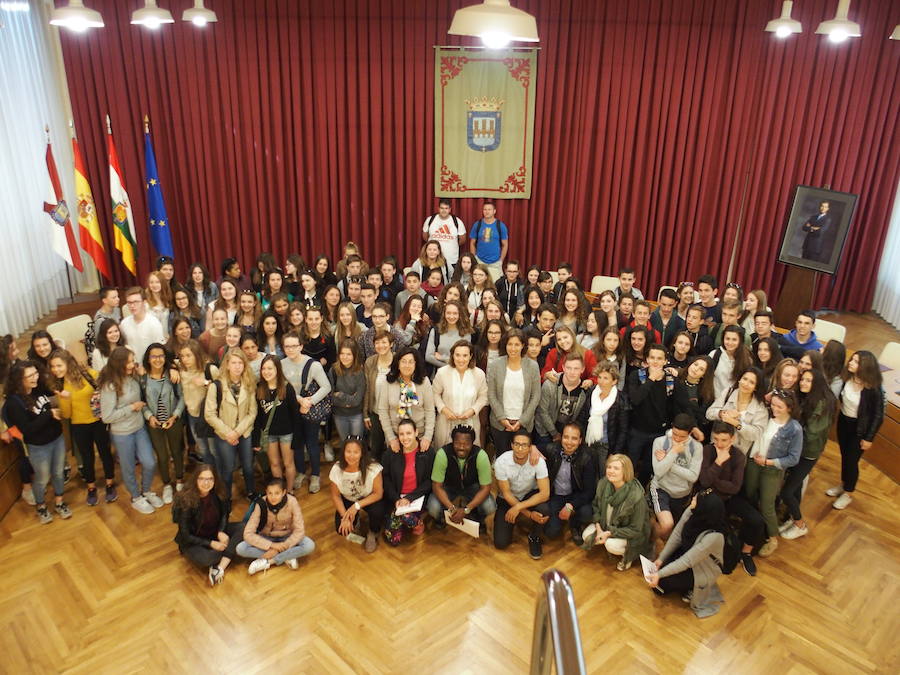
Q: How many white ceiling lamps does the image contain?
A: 7